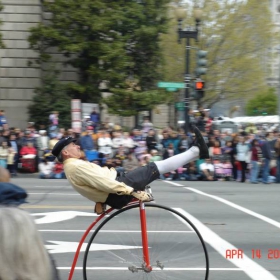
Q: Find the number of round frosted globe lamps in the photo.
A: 2